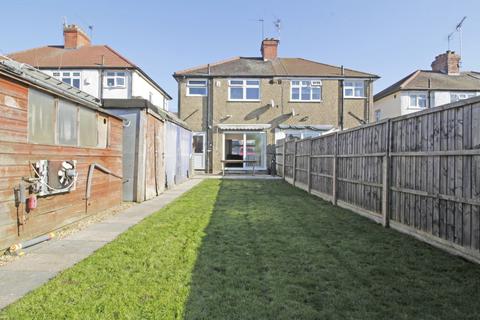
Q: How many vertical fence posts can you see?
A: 5